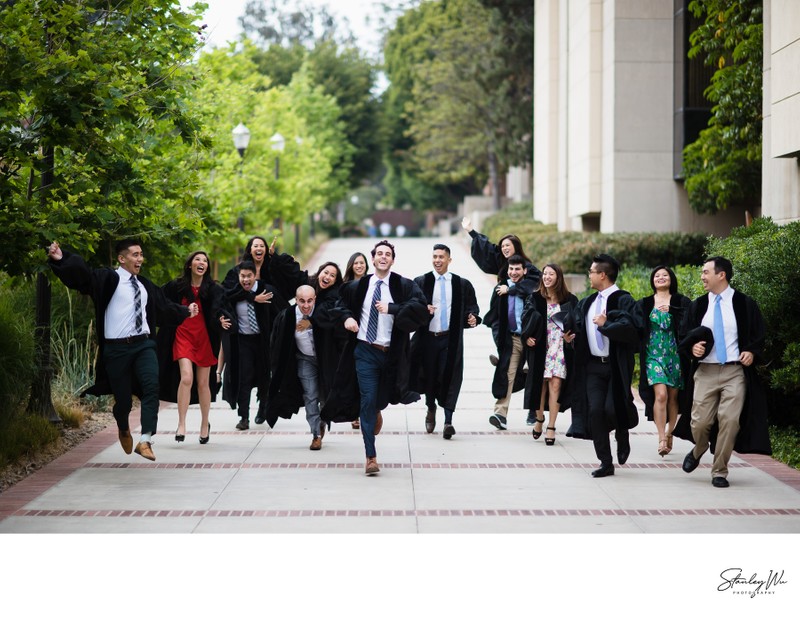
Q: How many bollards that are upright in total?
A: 0